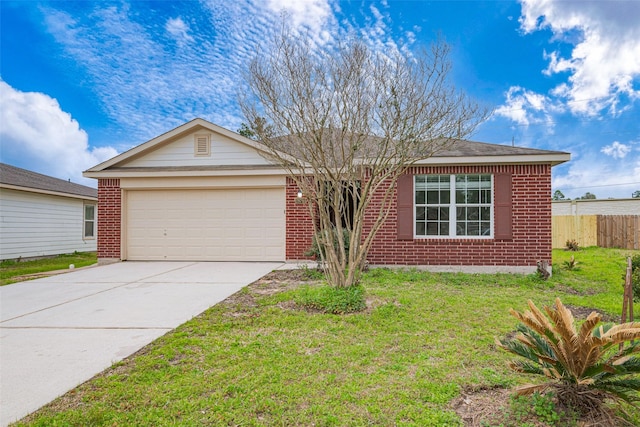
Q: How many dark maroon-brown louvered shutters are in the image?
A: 2